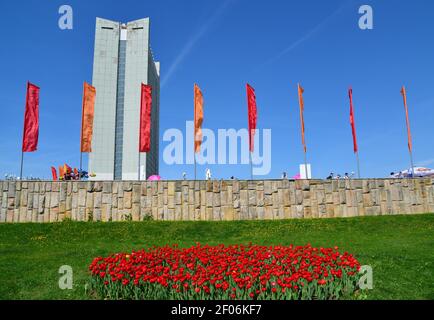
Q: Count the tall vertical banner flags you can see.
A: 8